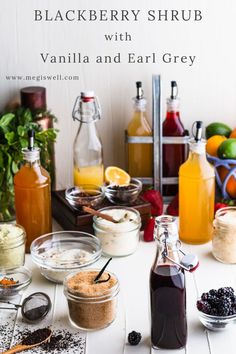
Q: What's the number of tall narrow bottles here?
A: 6